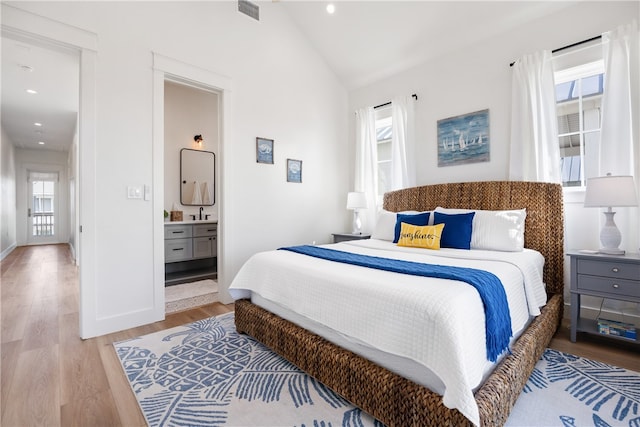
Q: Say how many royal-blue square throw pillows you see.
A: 2